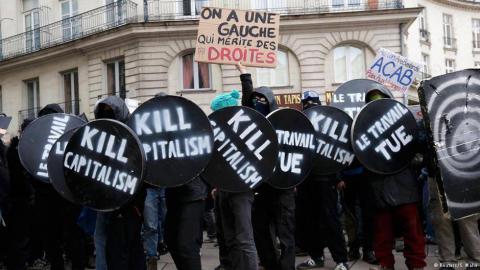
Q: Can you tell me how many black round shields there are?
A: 9